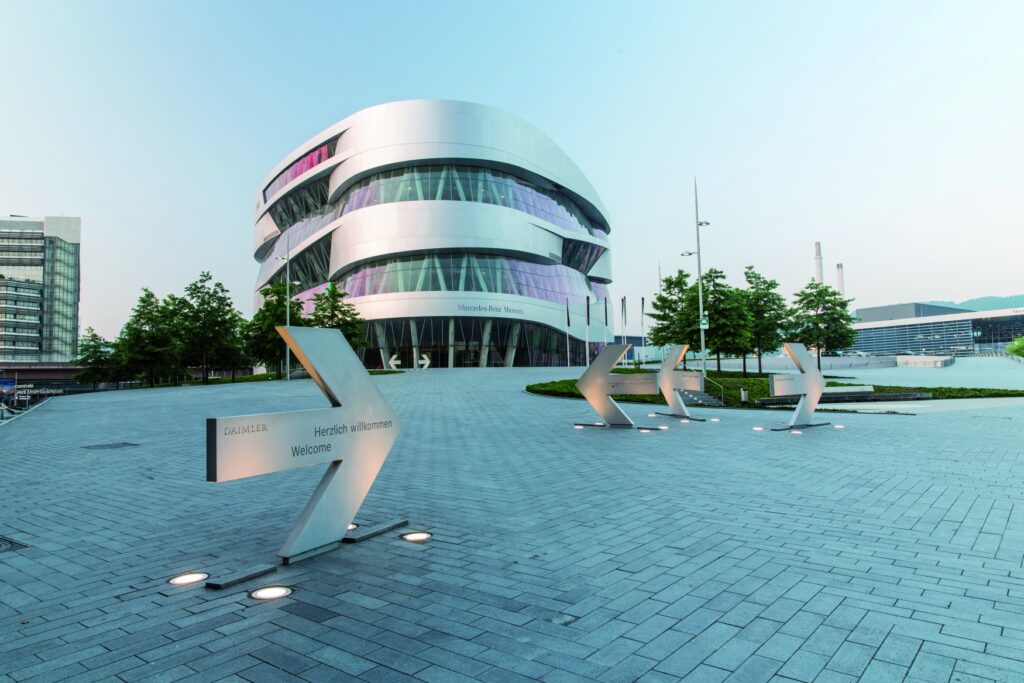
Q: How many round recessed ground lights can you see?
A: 14